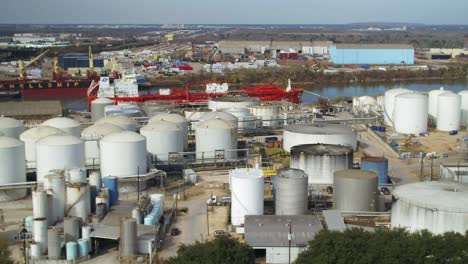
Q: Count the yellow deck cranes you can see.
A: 3